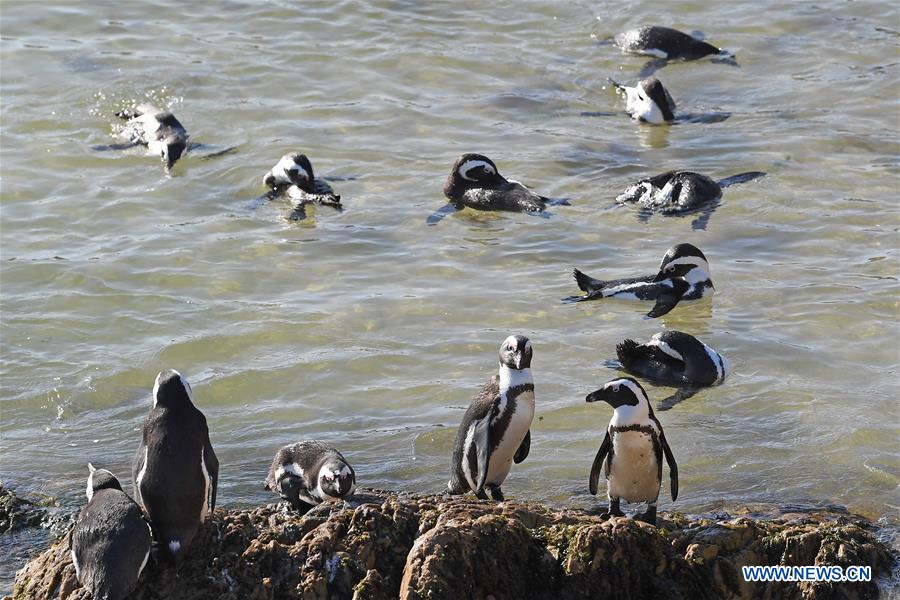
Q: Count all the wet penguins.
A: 8